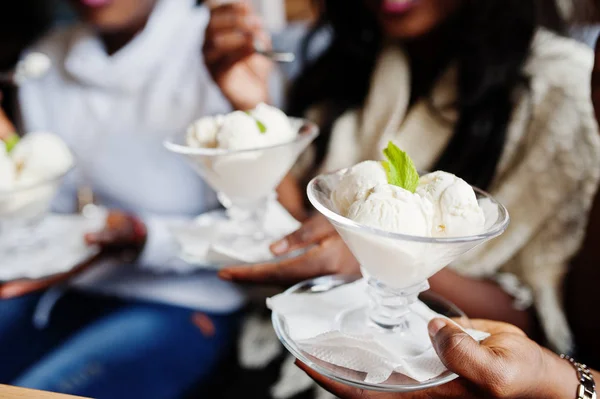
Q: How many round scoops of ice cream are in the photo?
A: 8